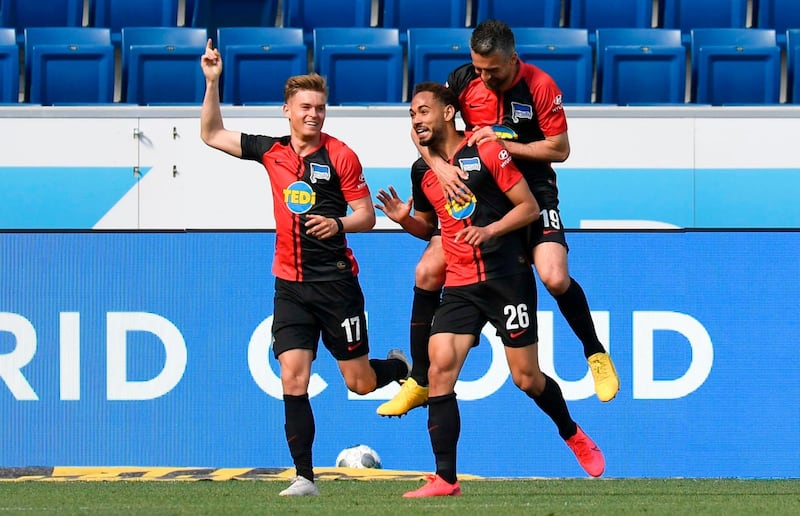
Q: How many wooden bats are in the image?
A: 0